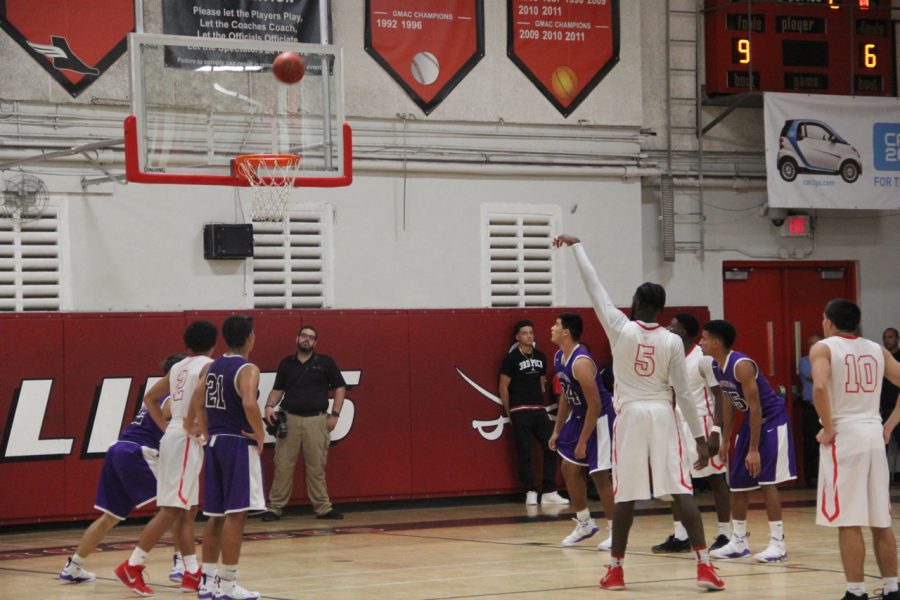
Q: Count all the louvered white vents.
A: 3